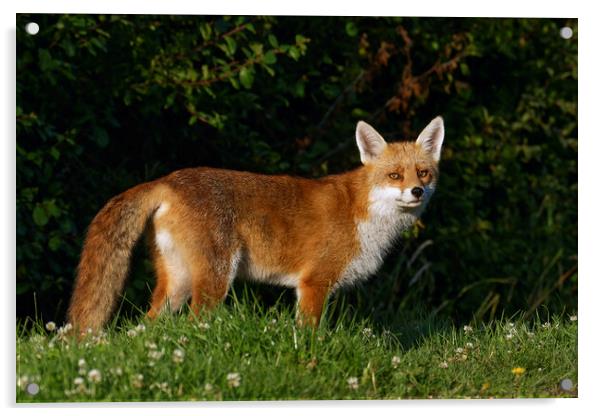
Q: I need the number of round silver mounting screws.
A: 4